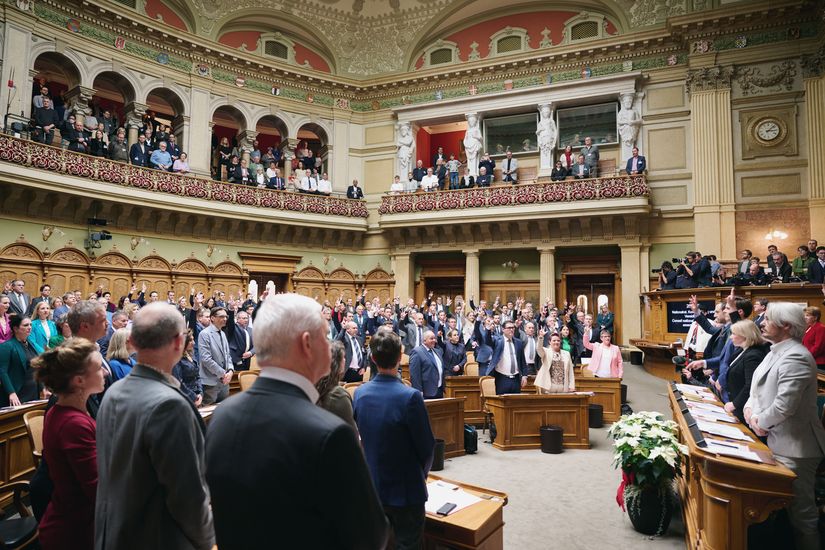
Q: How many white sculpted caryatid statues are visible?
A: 4